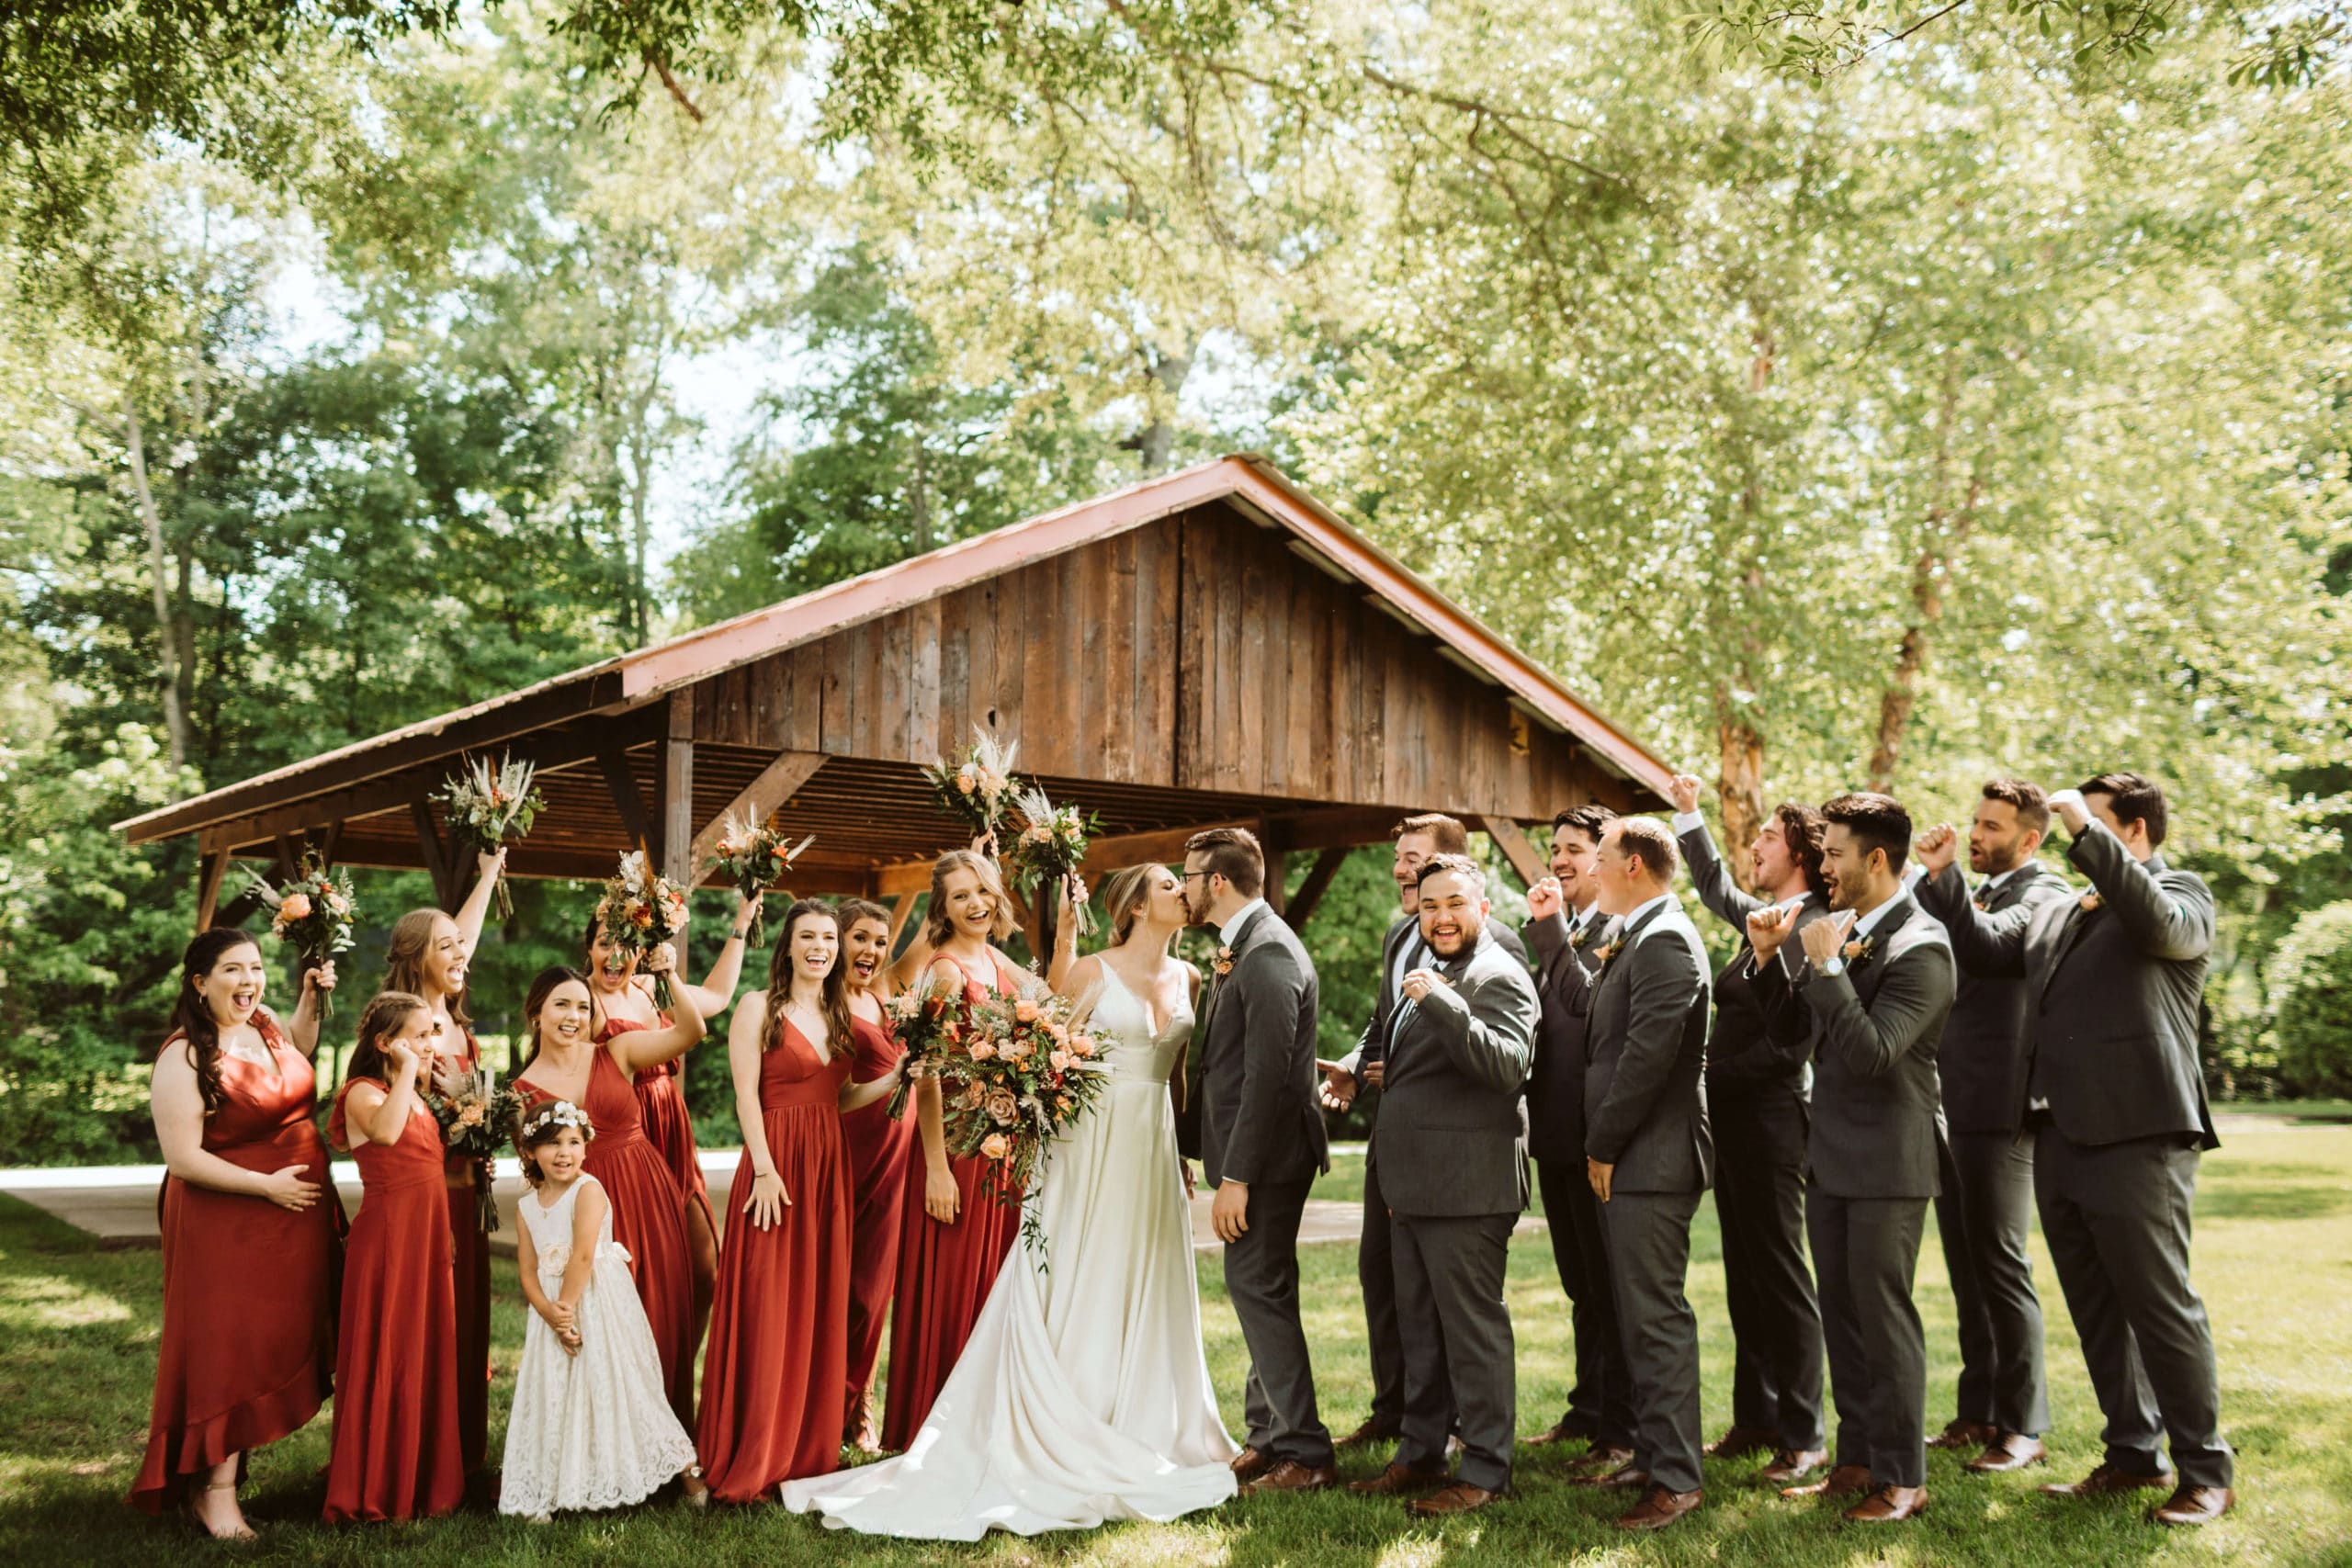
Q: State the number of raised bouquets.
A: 6